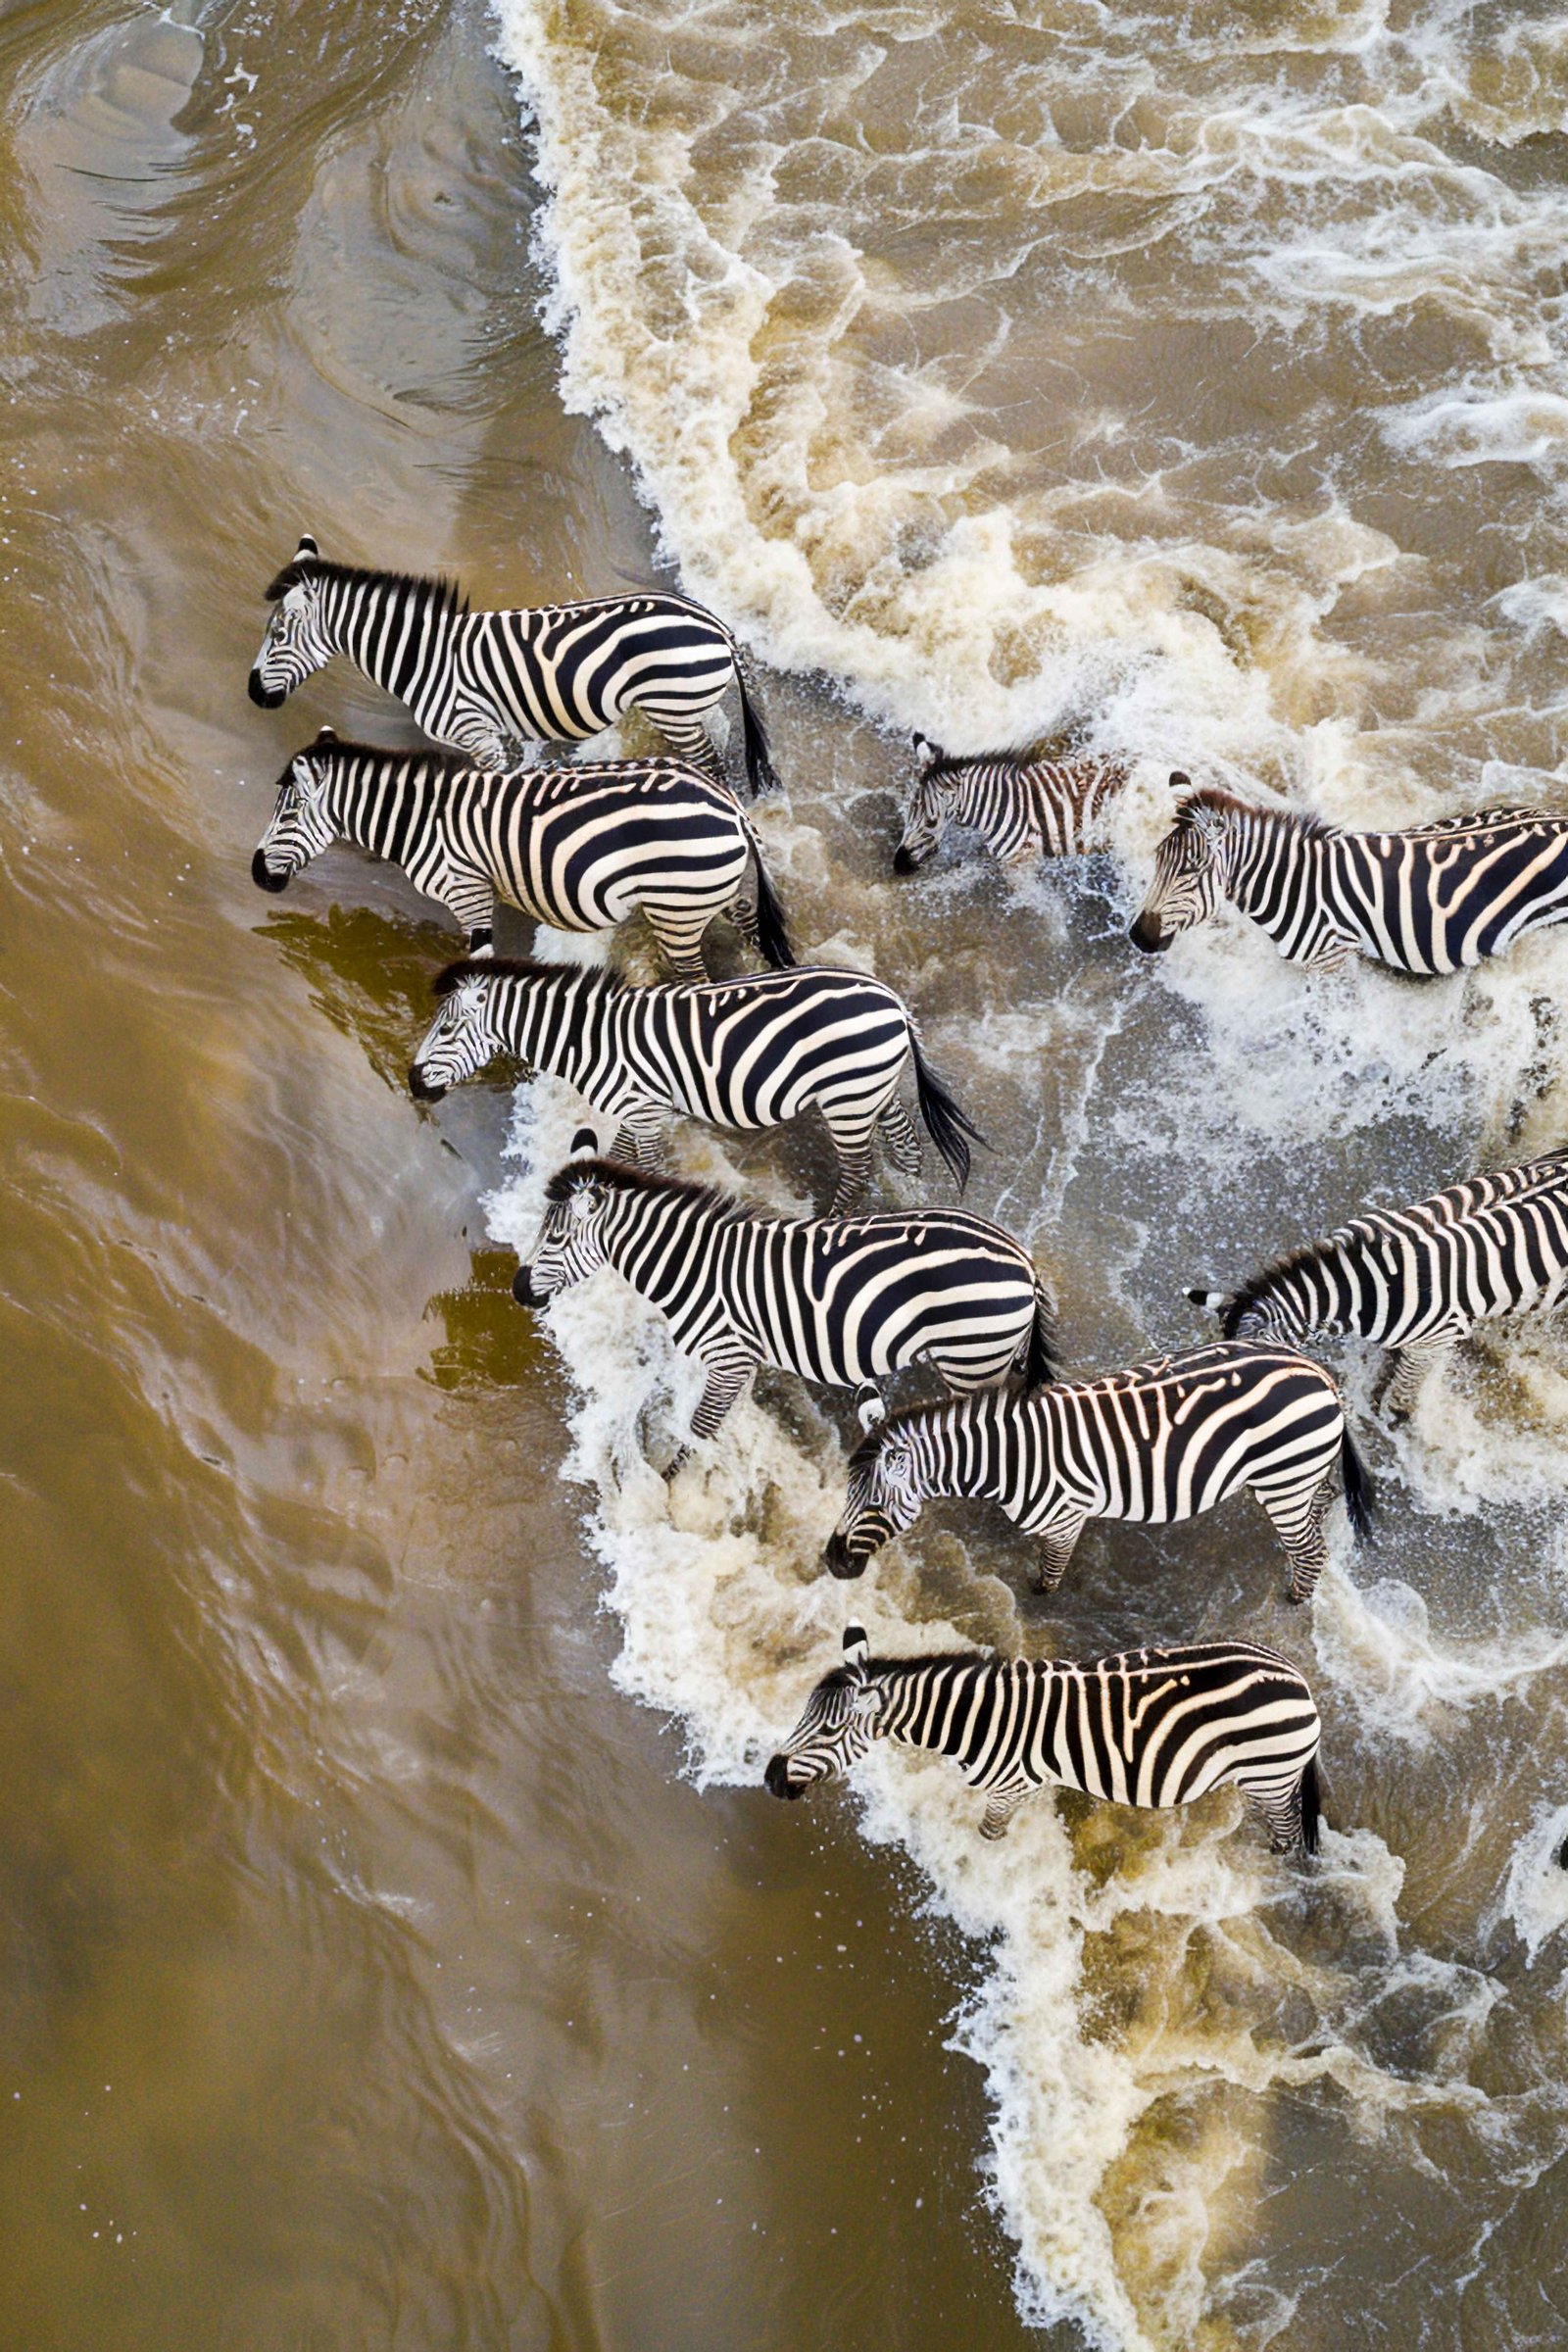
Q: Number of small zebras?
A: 1